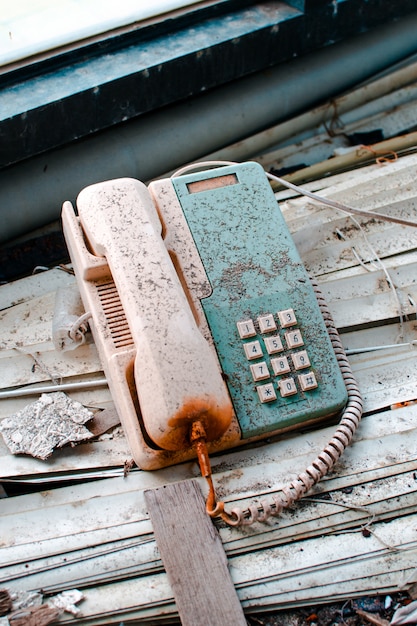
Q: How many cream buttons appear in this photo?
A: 12